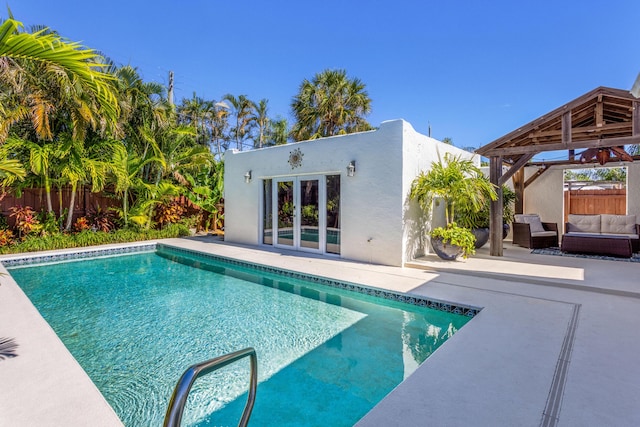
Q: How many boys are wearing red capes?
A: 0